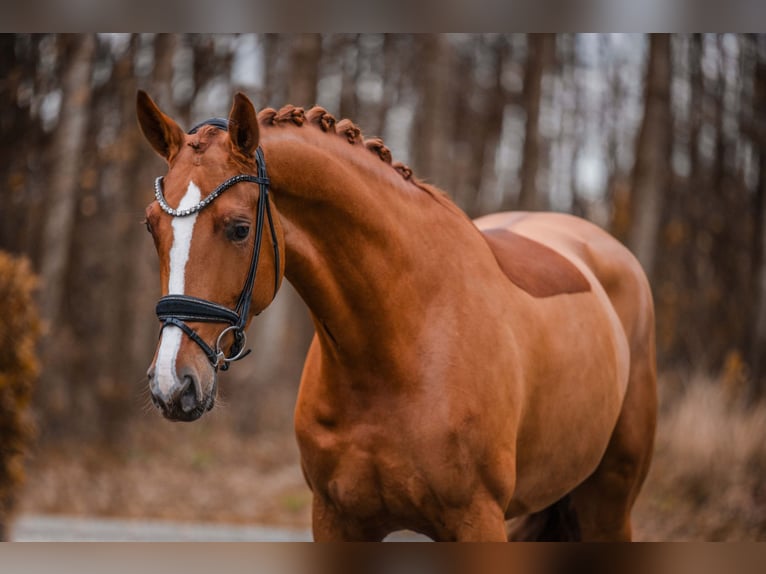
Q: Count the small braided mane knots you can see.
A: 6